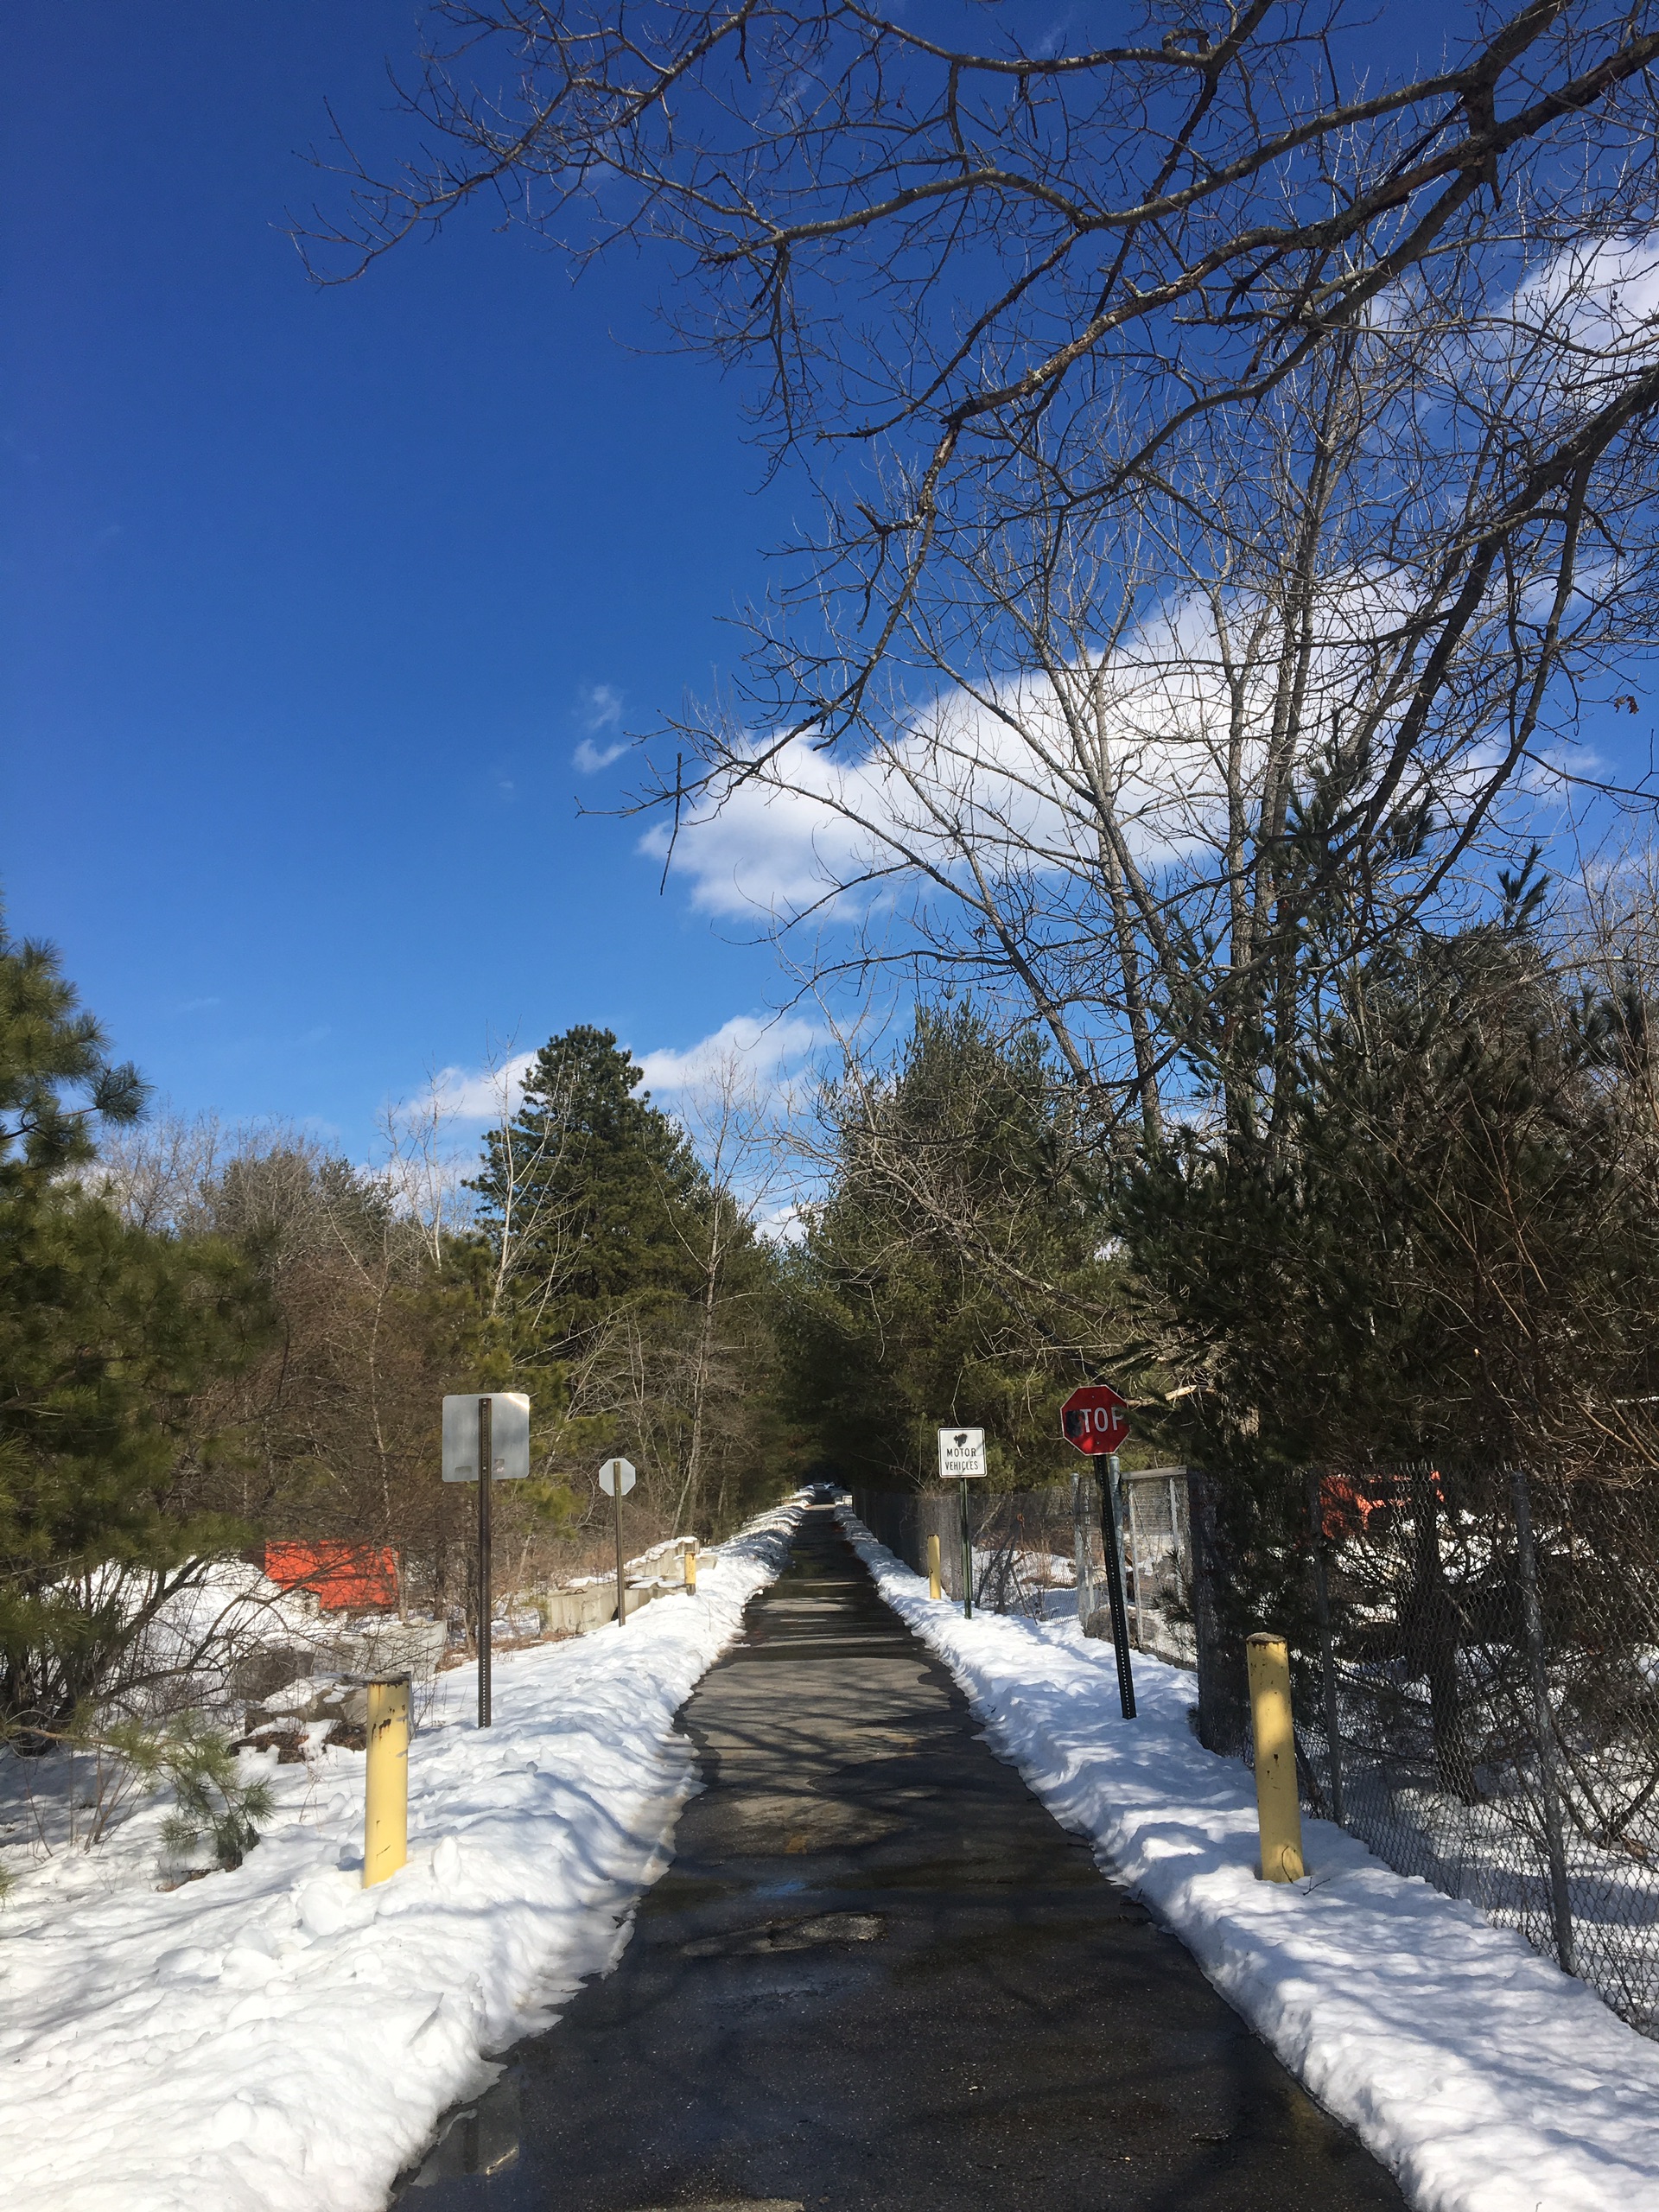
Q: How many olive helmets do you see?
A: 0